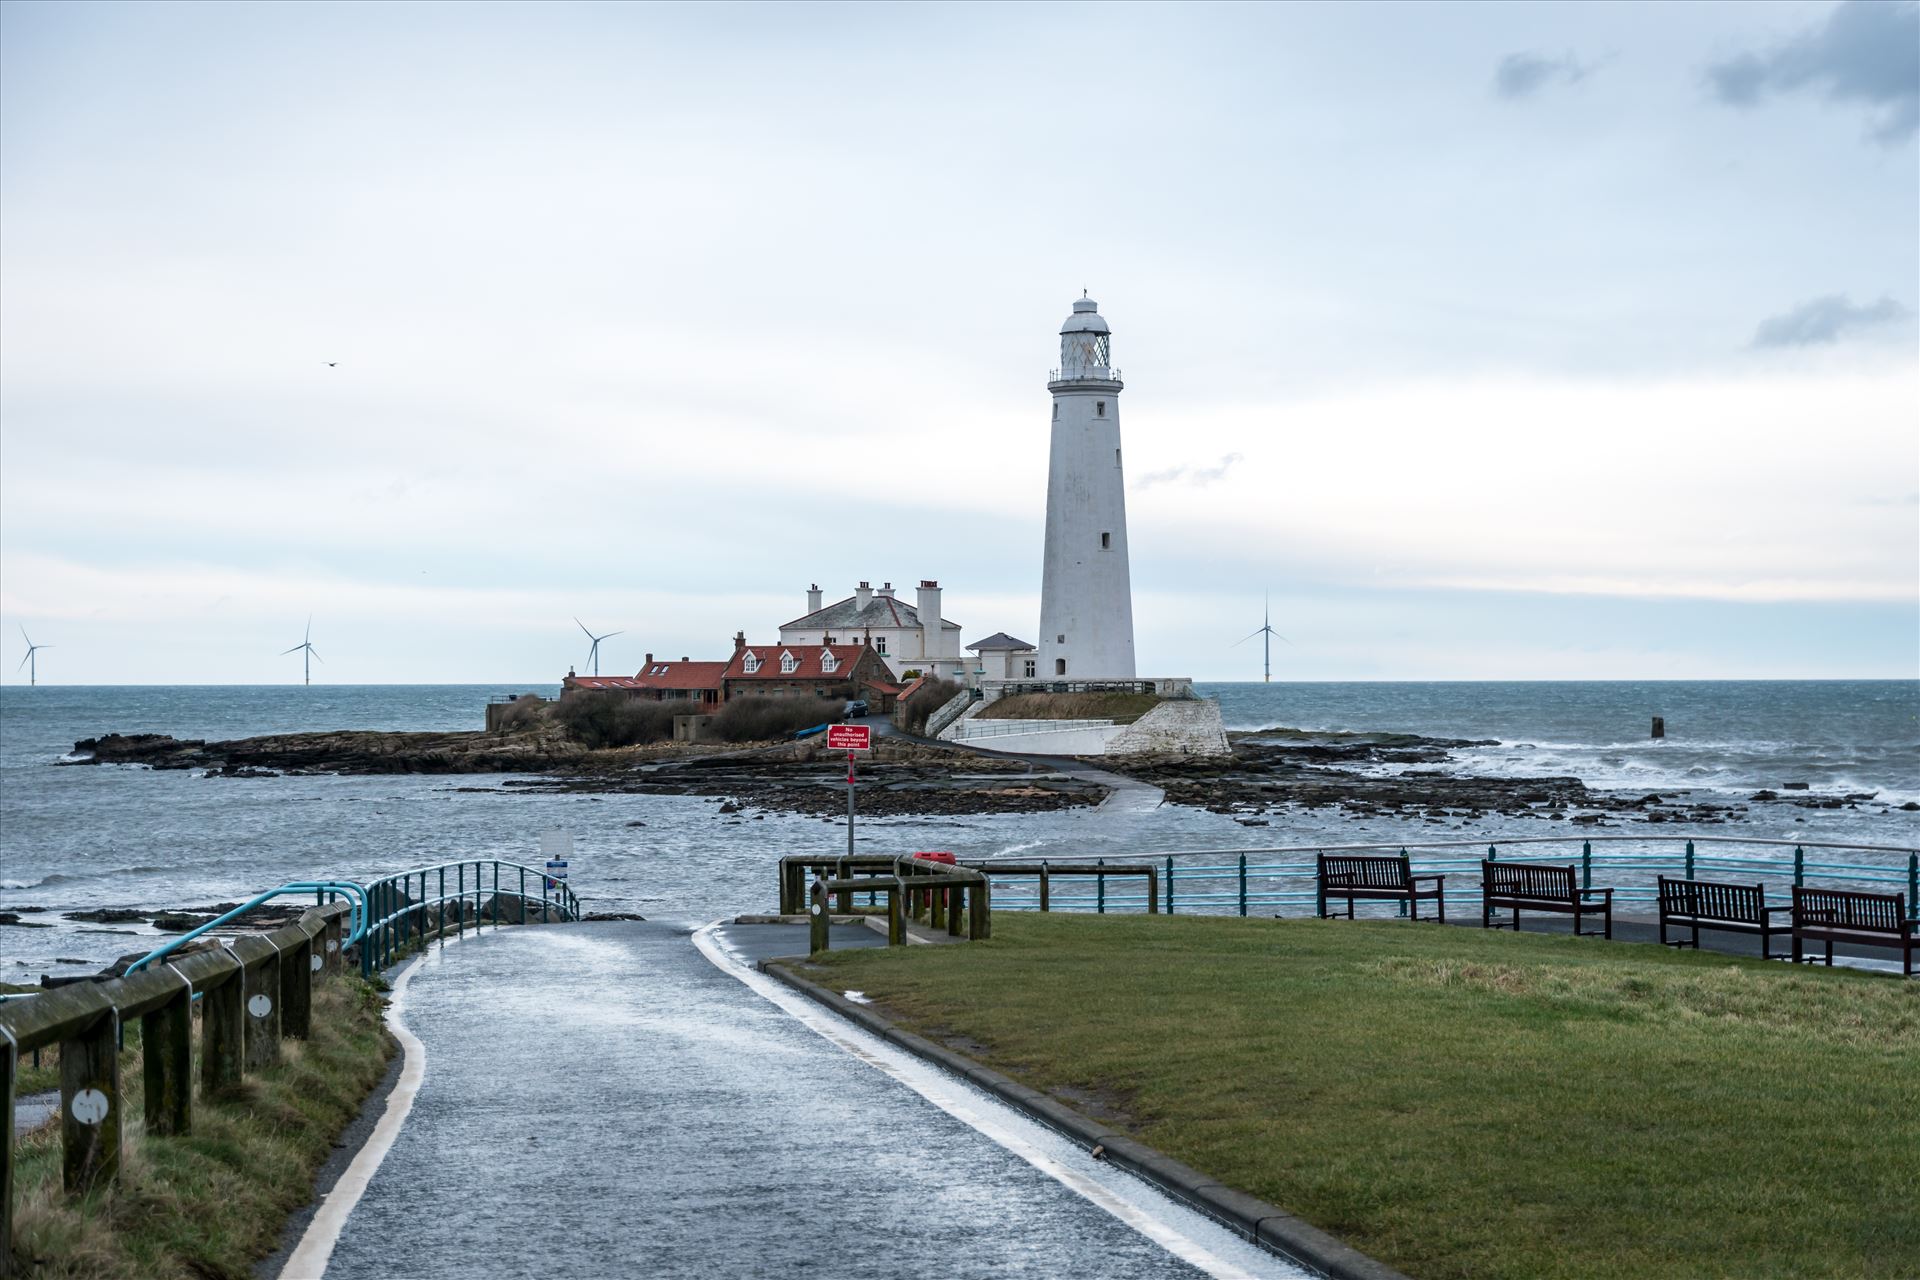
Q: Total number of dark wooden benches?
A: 4